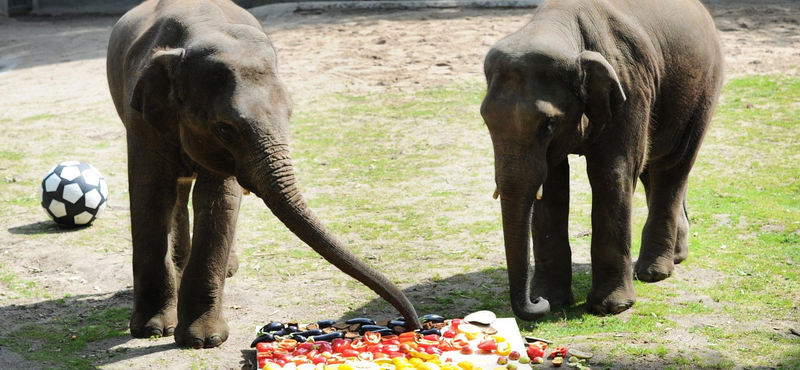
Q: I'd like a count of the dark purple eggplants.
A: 14